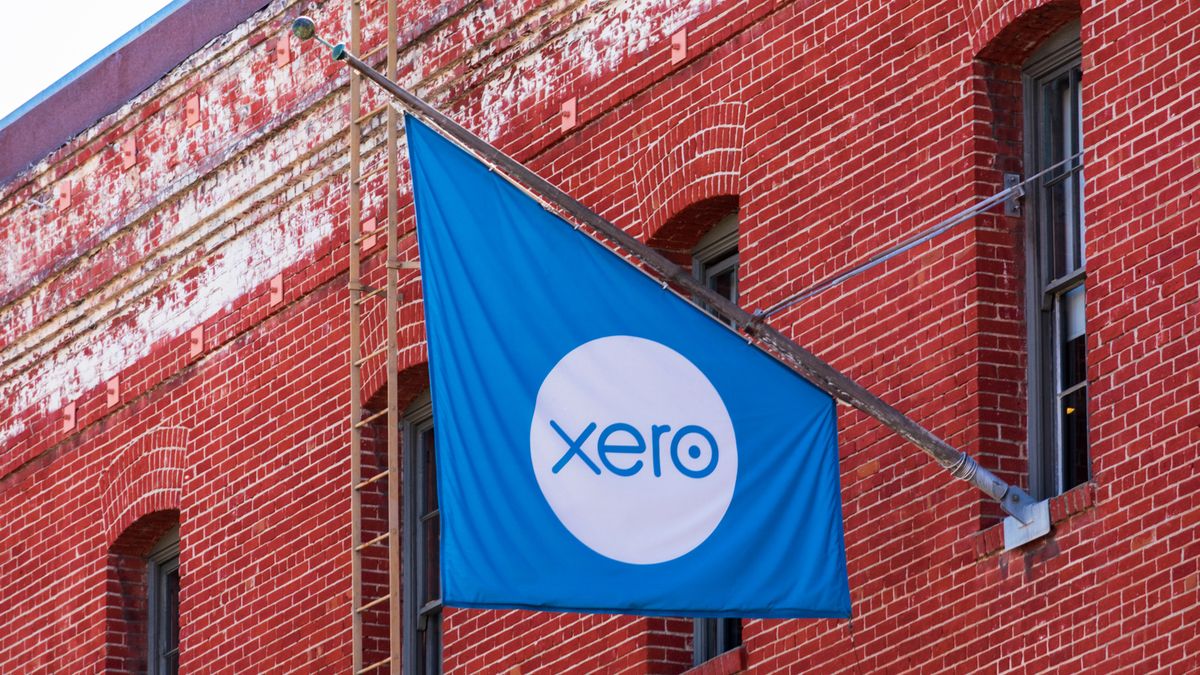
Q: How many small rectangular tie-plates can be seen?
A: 11